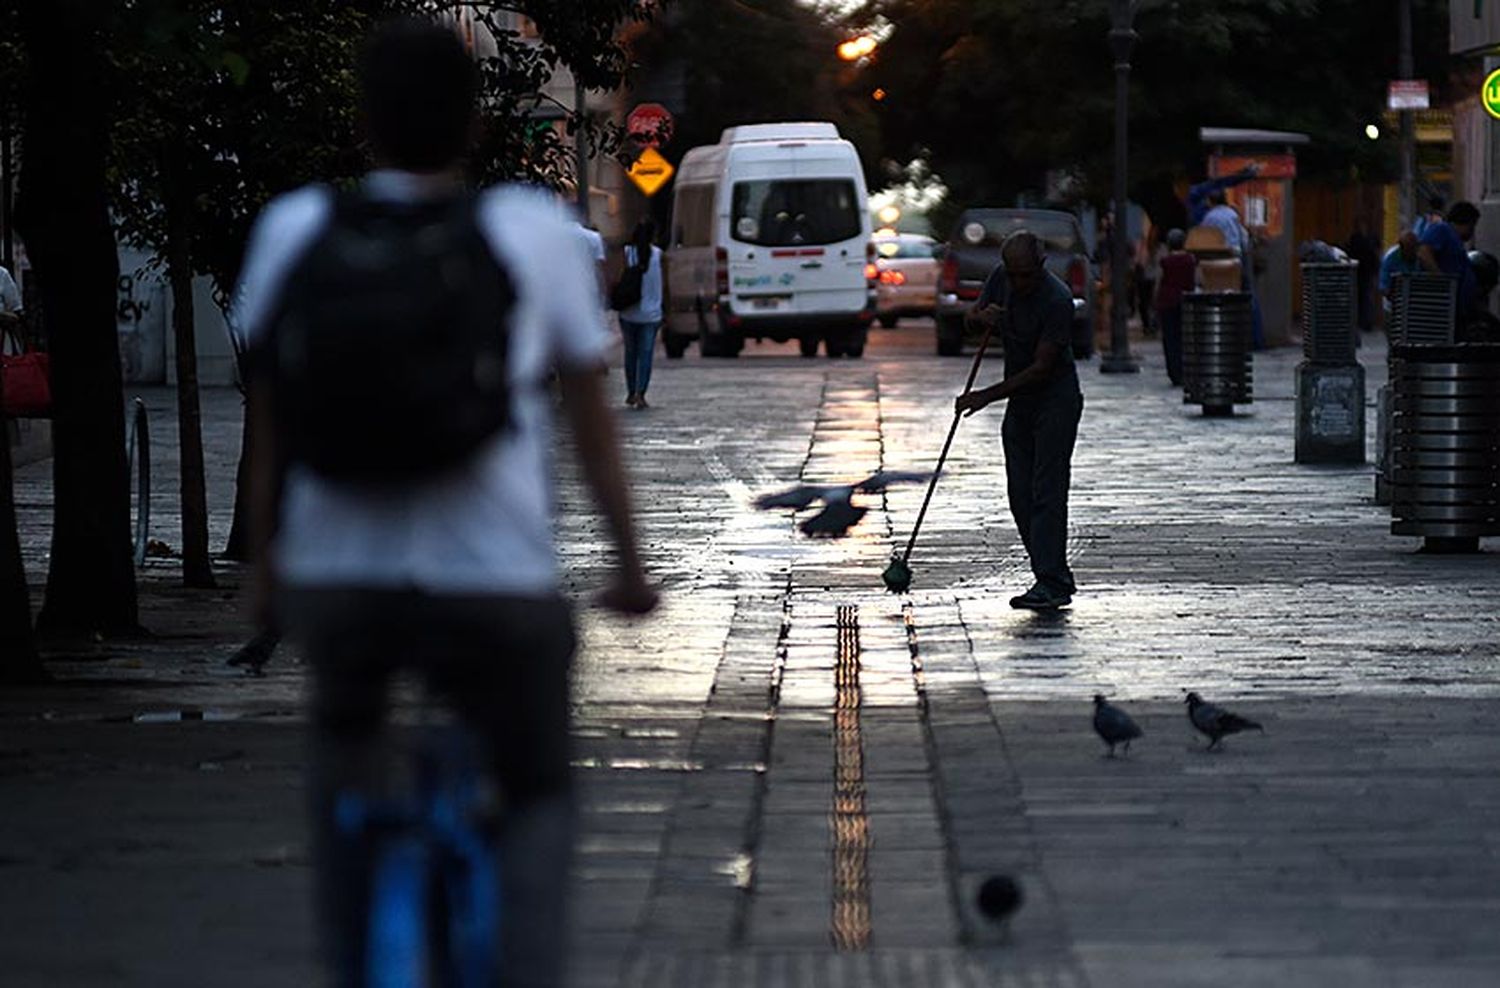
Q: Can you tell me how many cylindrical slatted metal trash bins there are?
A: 2